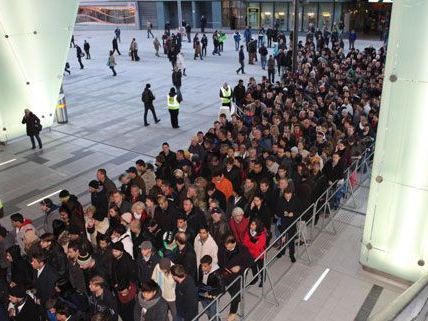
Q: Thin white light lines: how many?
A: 3